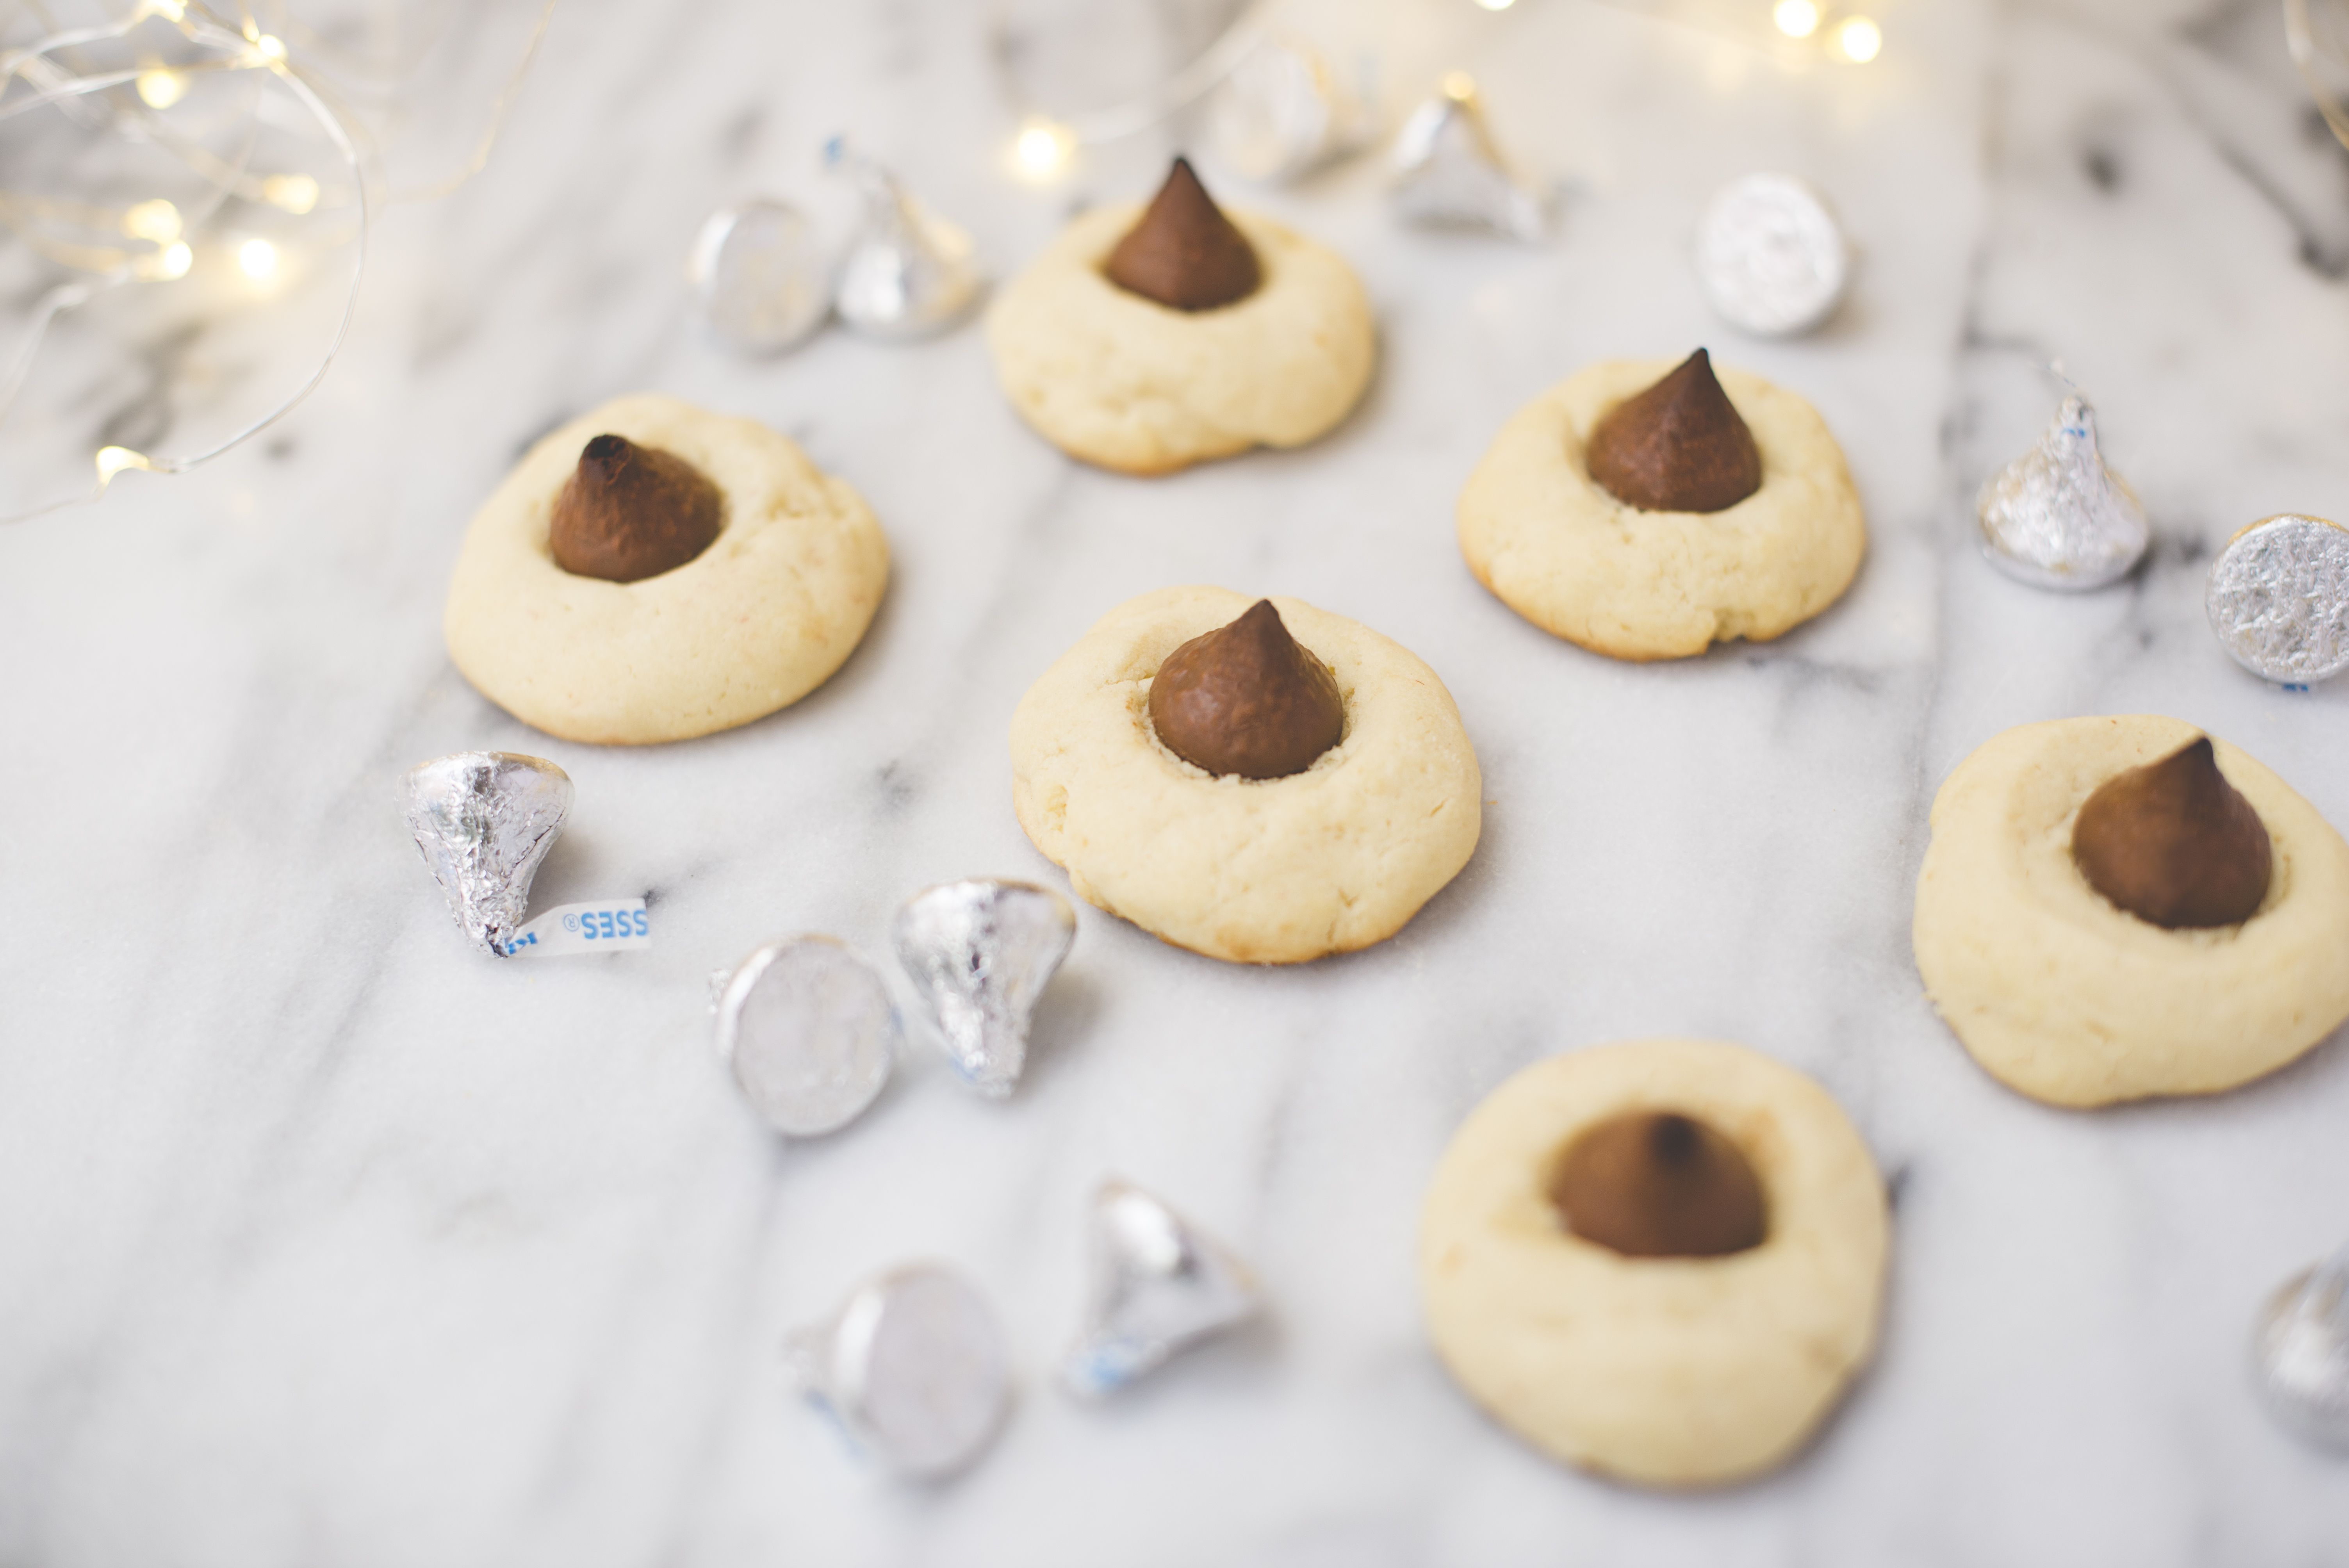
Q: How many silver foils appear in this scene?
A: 13